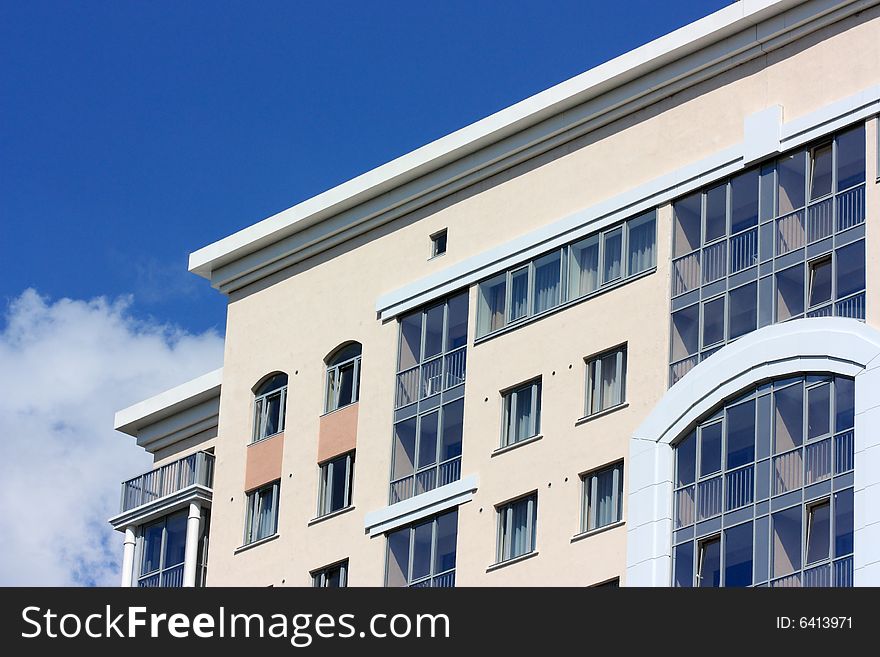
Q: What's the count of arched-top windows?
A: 3